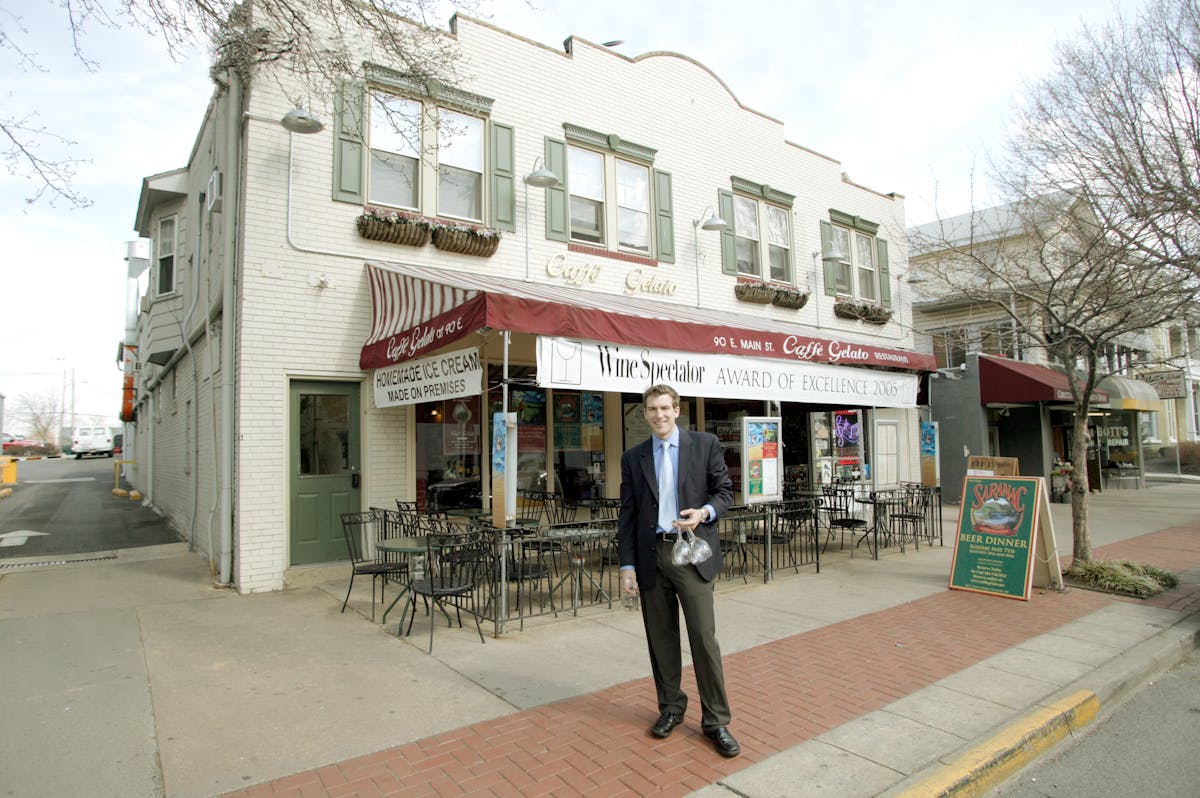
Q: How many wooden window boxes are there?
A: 6